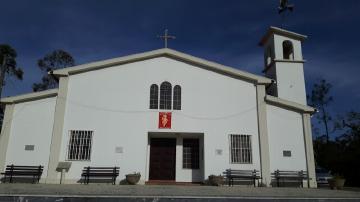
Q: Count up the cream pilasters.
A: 4